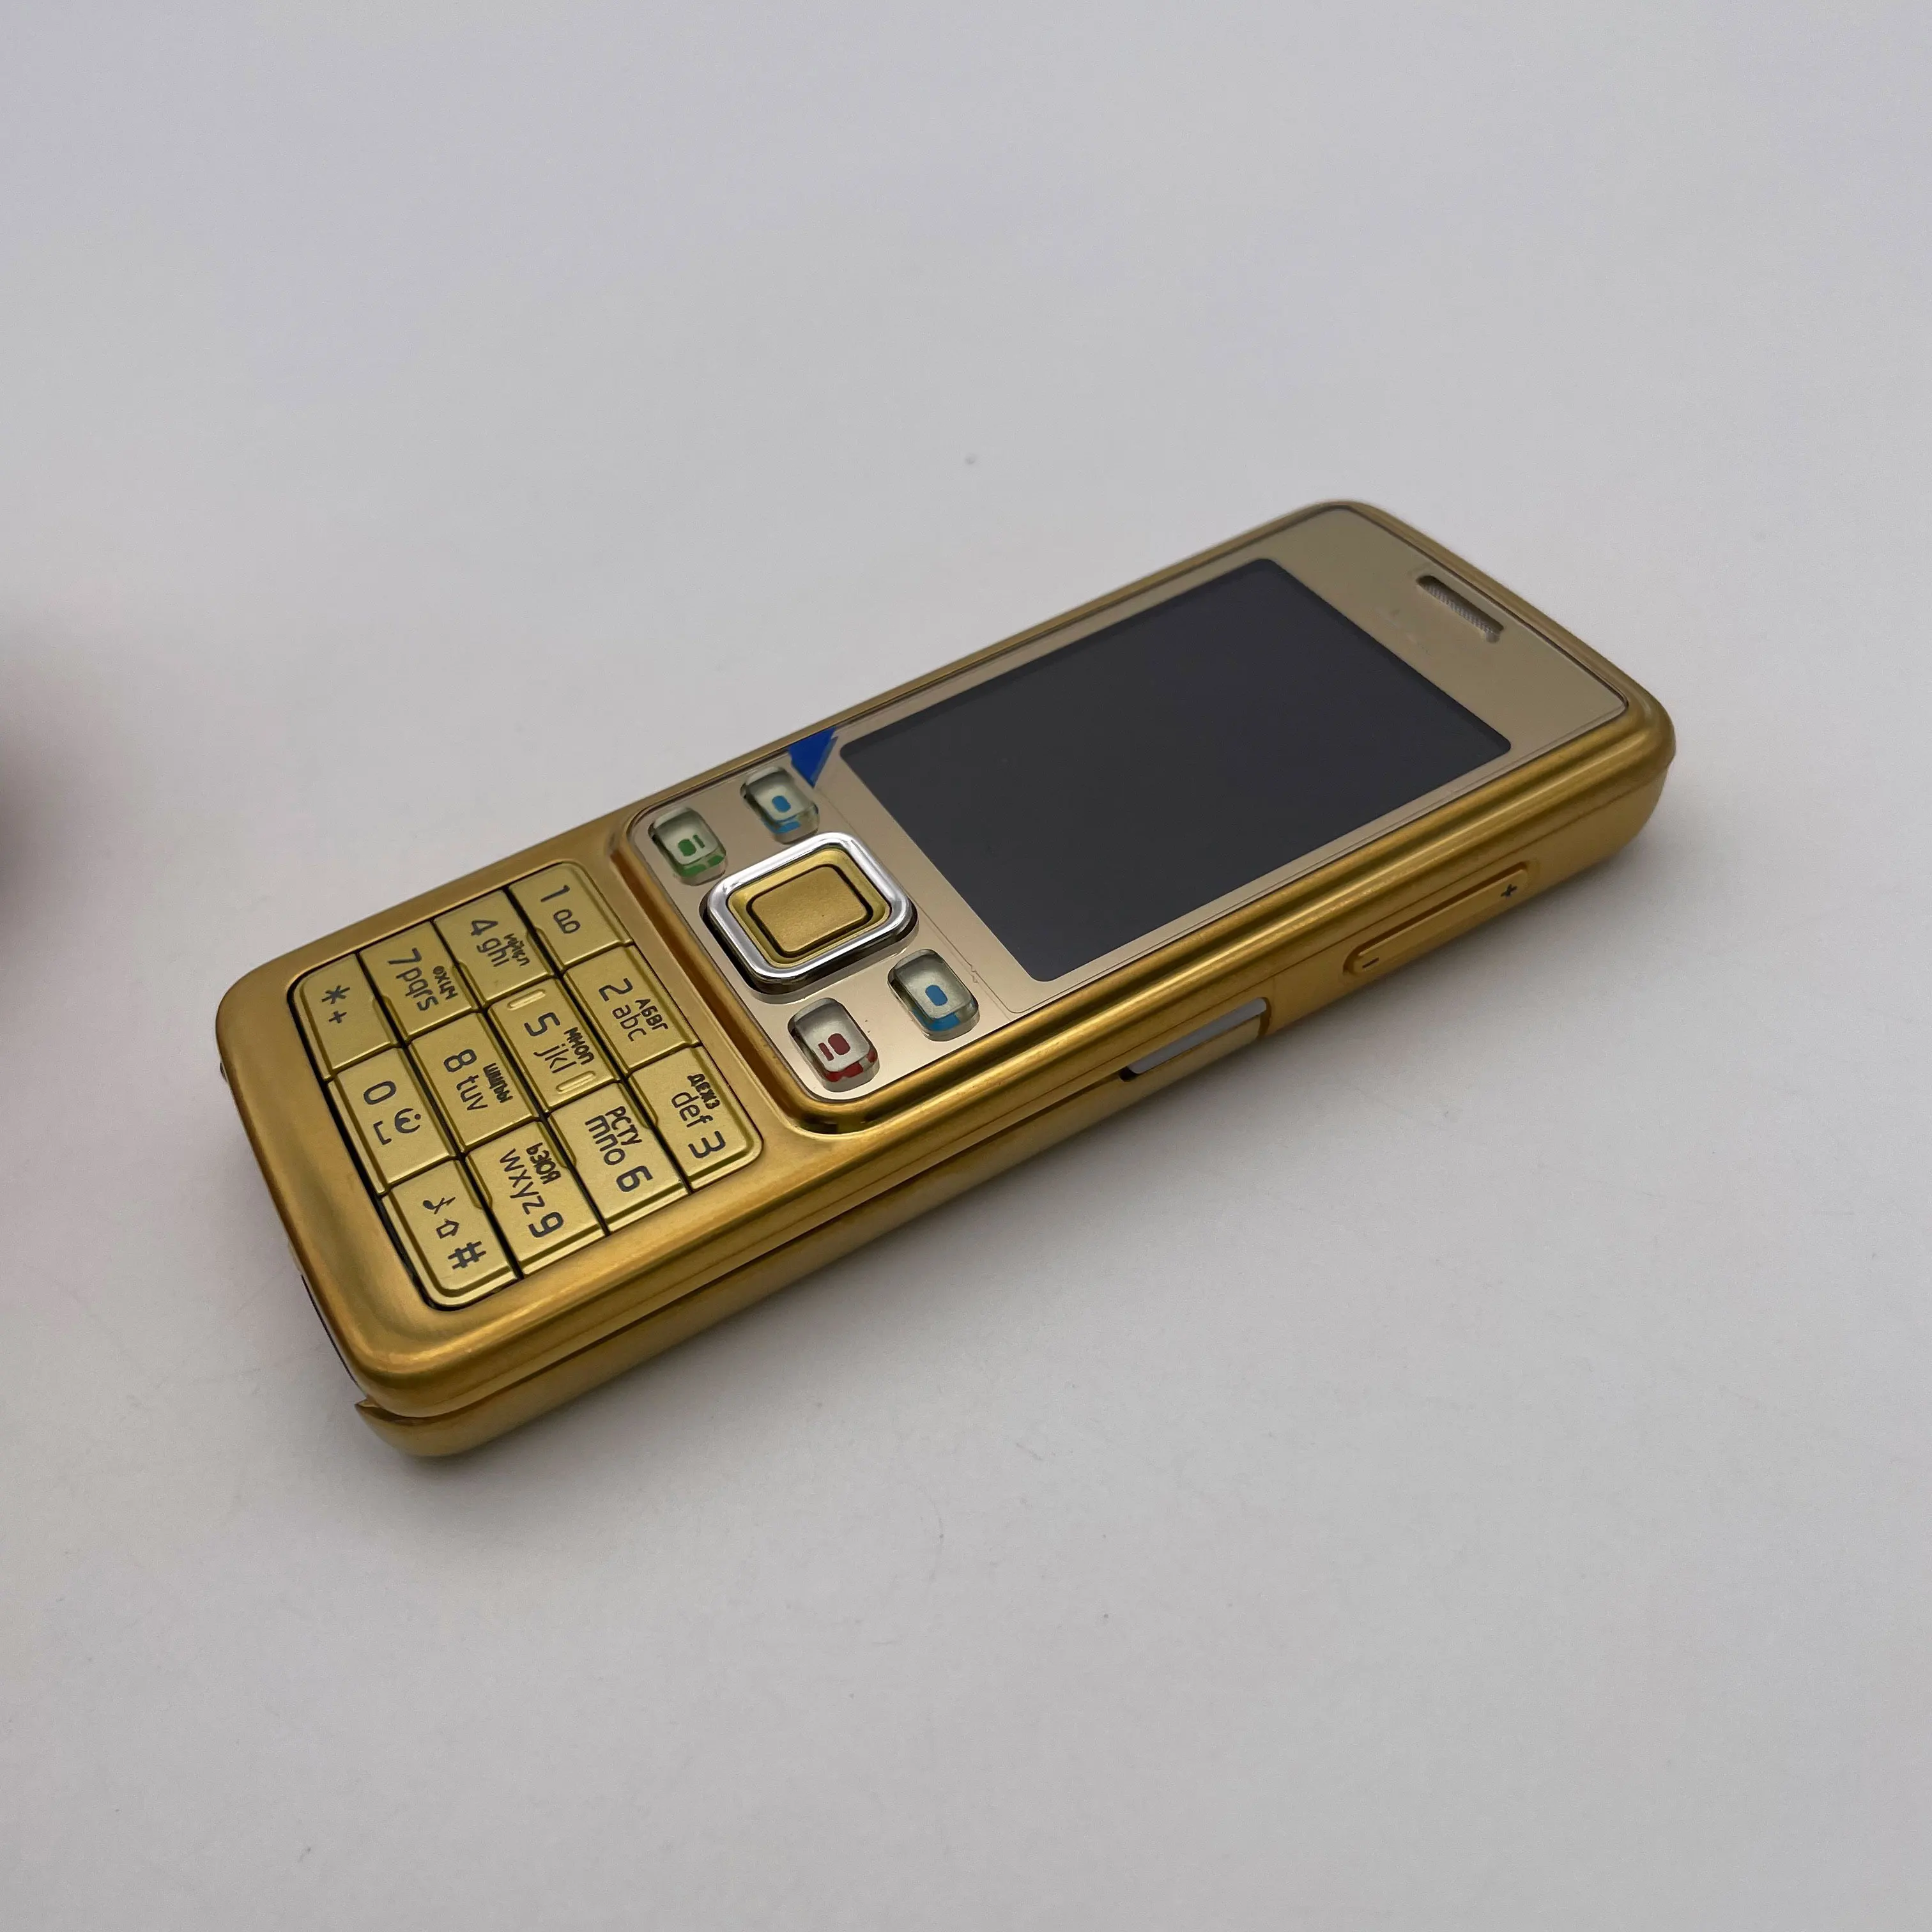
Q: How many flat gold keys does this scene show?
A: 12